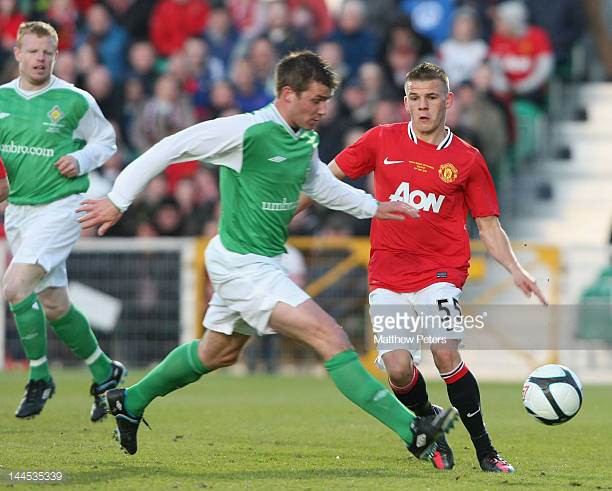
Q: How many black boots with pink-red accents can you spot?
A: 2